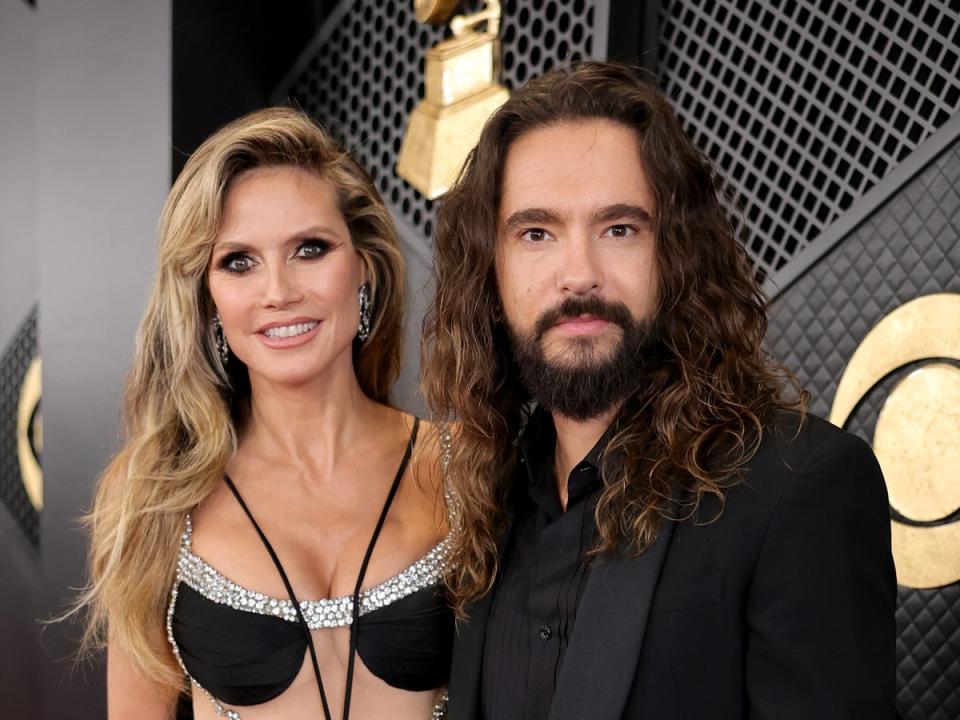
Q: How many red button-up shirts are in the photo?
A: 0